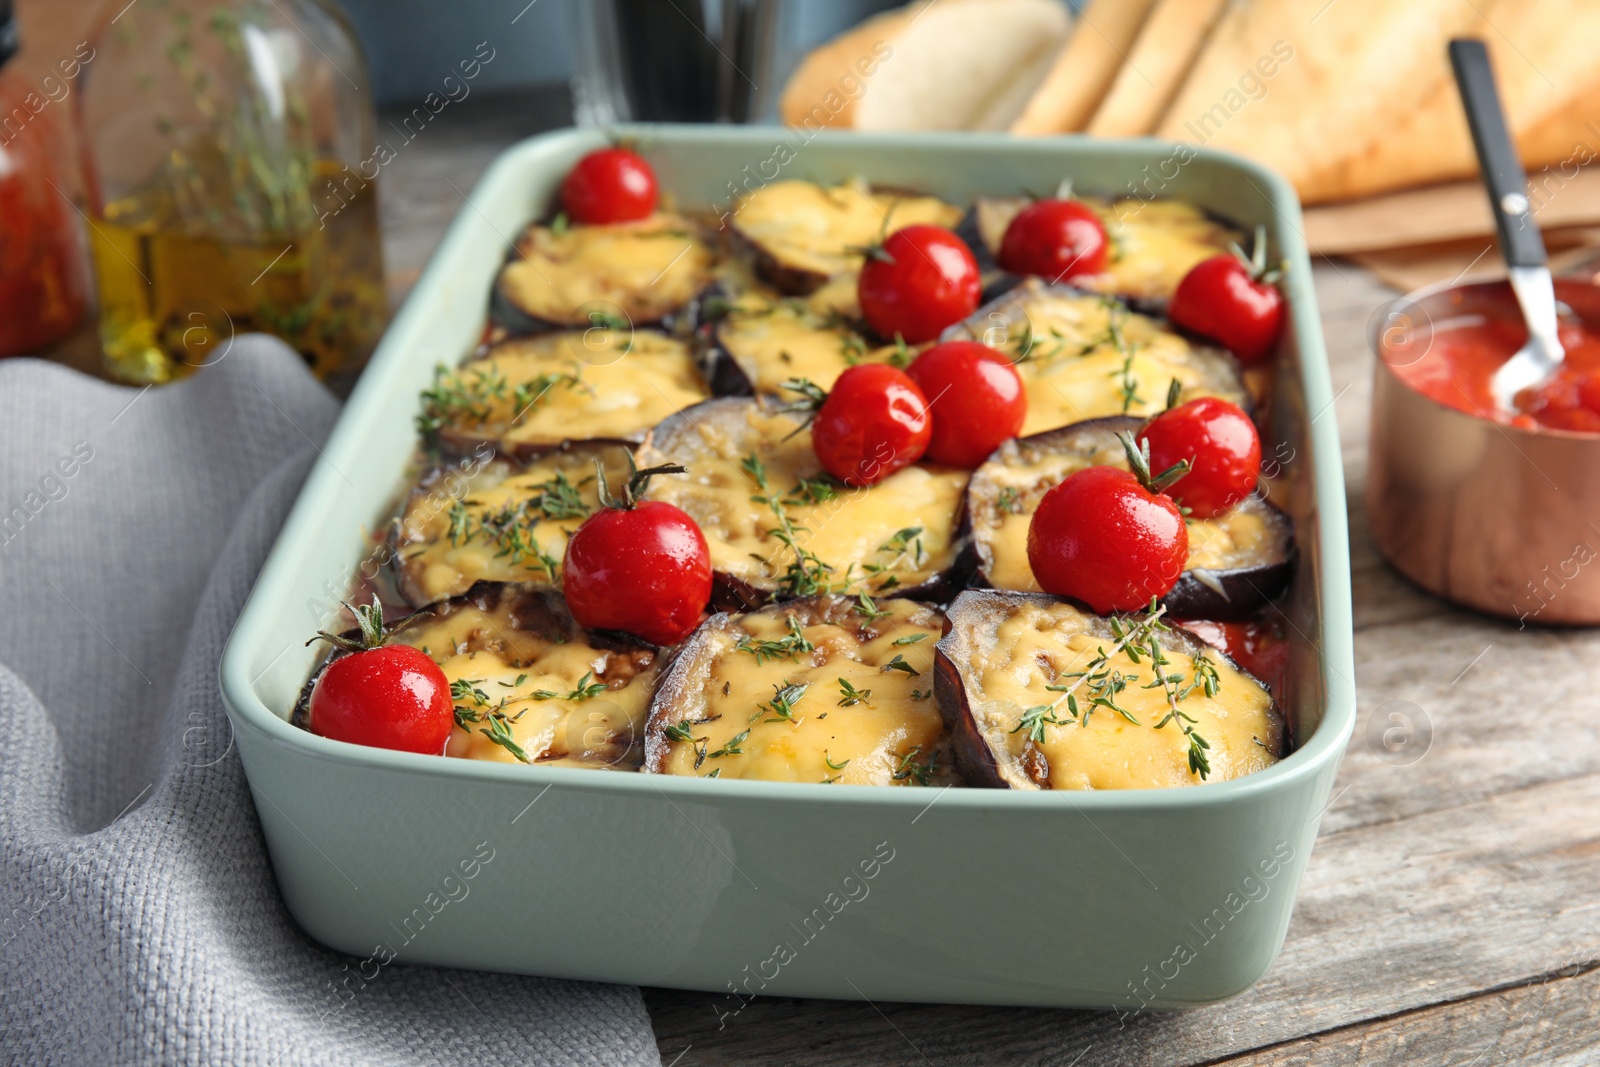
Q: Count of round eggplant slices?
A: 12